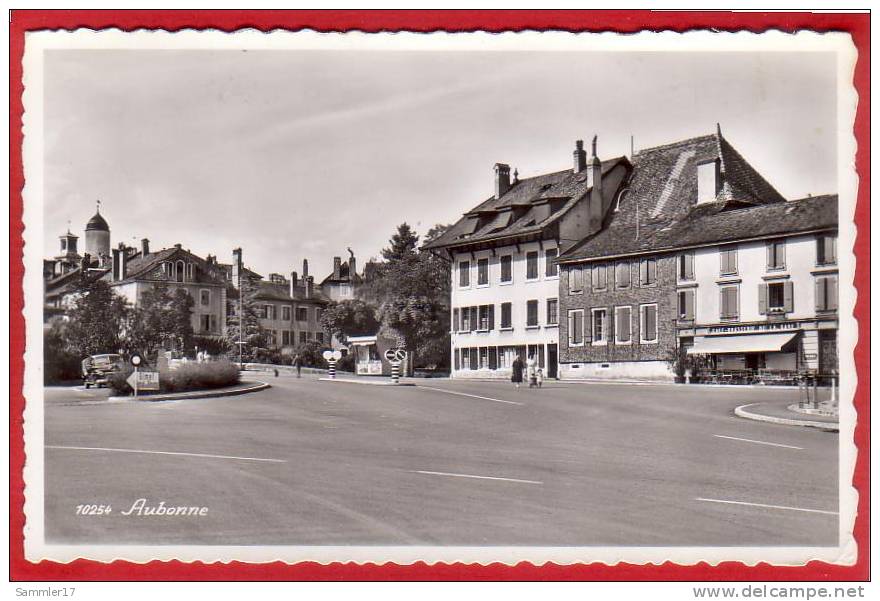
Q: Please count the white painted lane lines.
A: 5